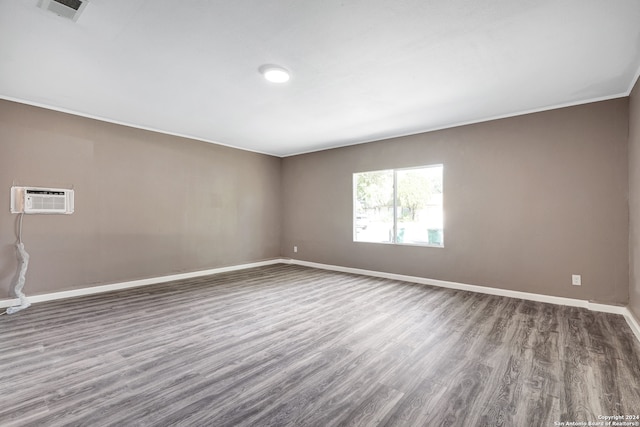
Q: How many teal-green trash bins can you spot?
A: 2